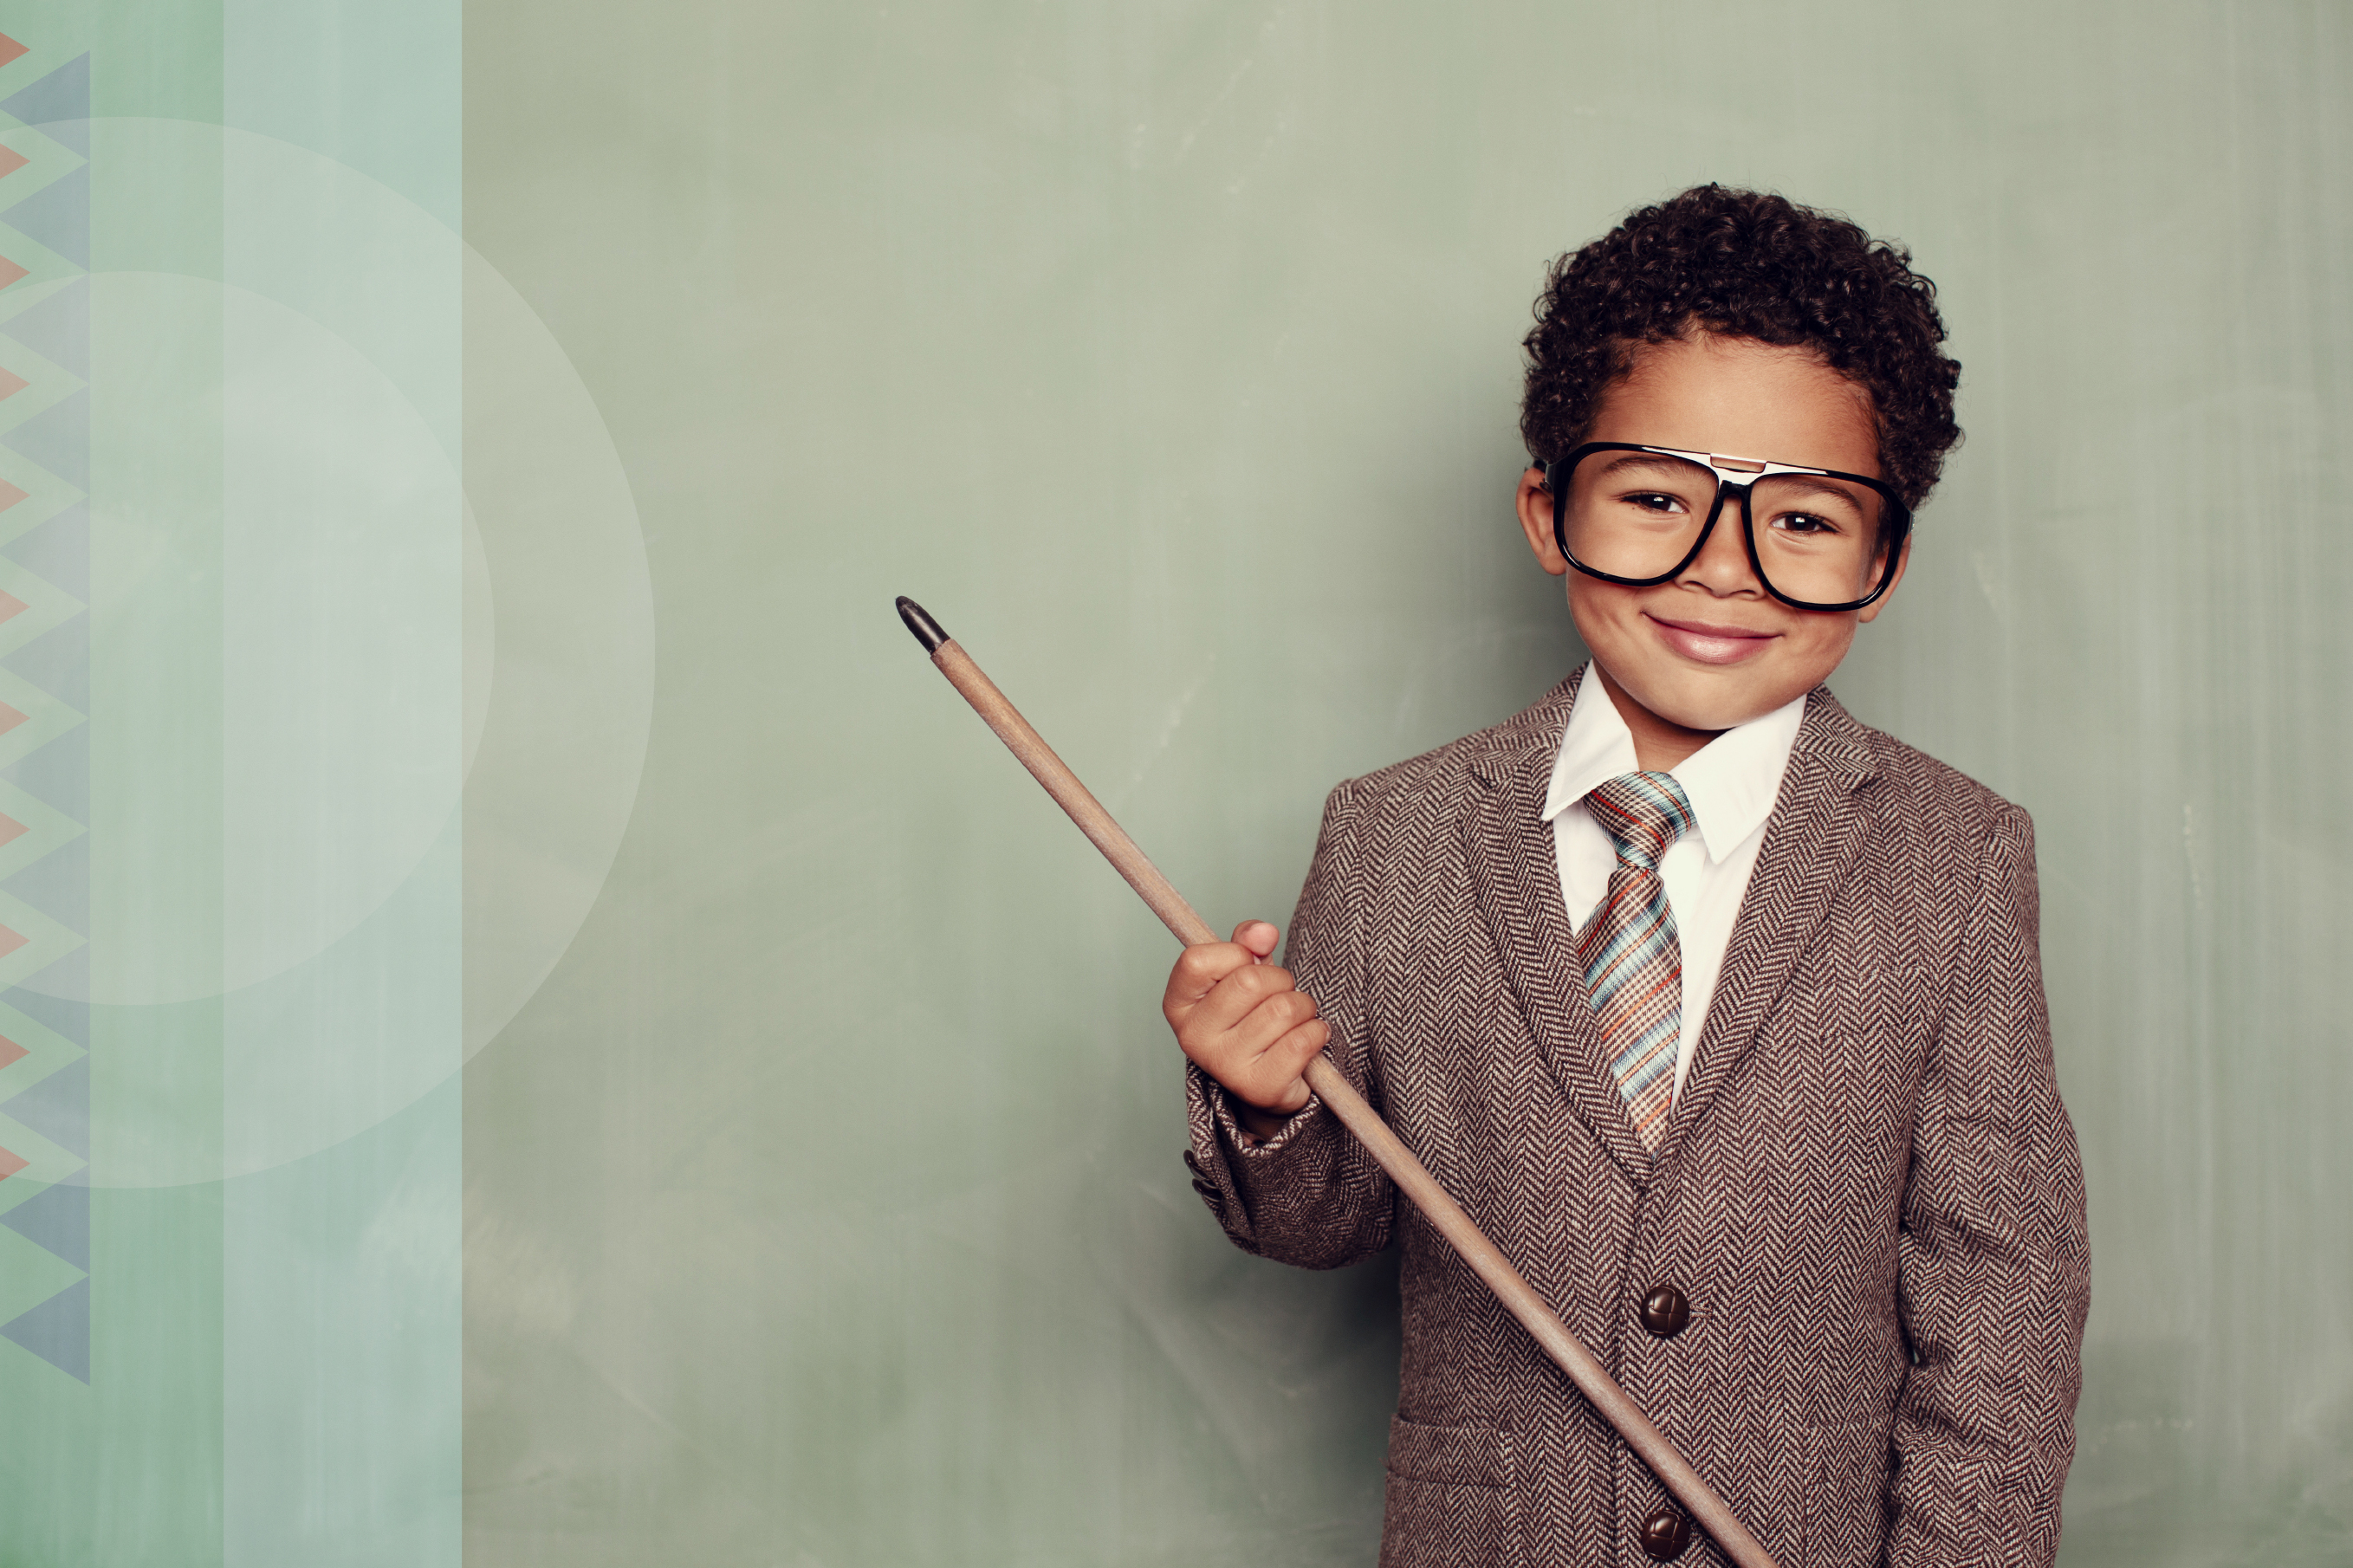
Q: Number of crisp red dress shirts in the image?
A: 0